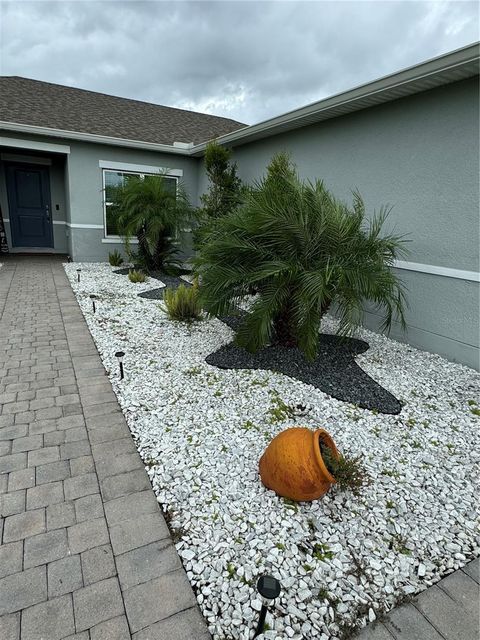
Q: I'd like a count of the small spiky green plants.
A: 3